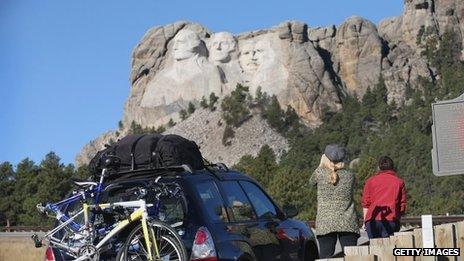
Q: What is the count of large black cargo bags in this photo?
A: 1